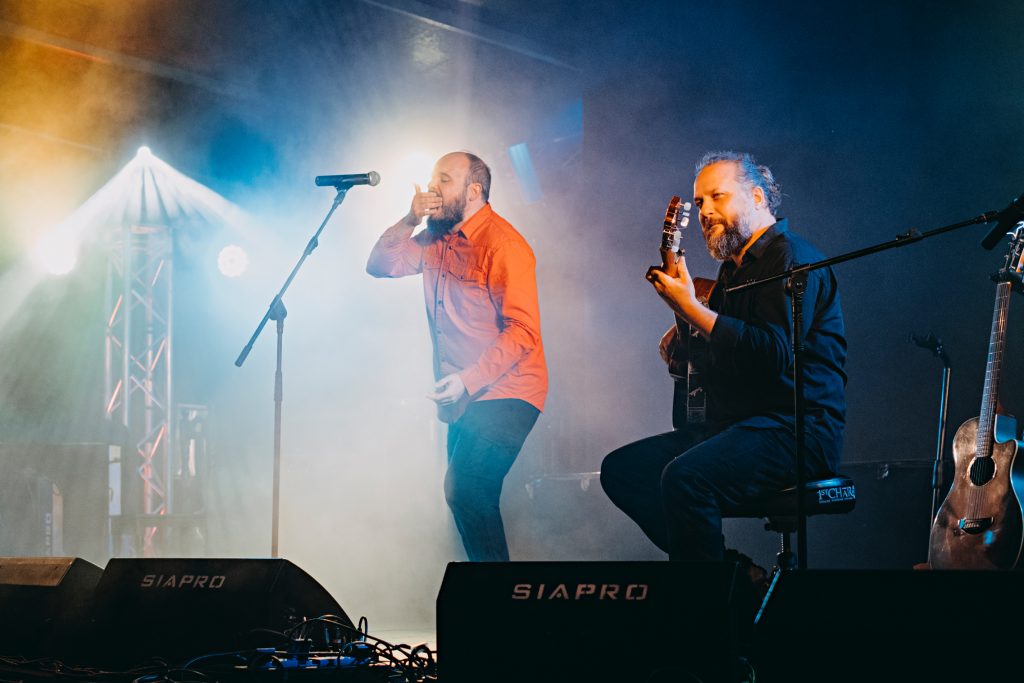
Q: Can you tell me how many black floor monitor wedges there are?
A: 4